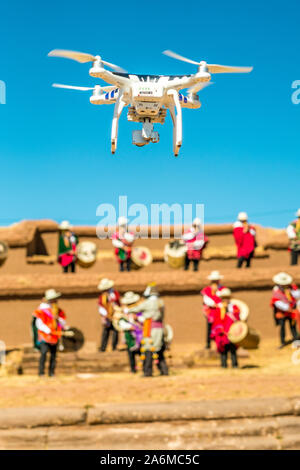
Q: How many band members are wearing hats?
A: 12